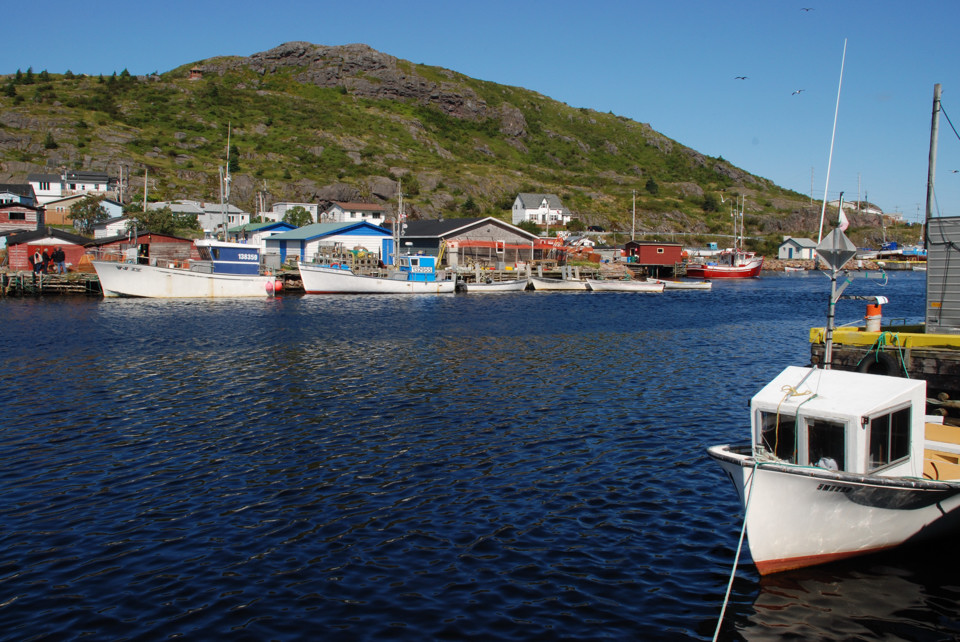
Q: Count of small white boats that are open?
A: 4